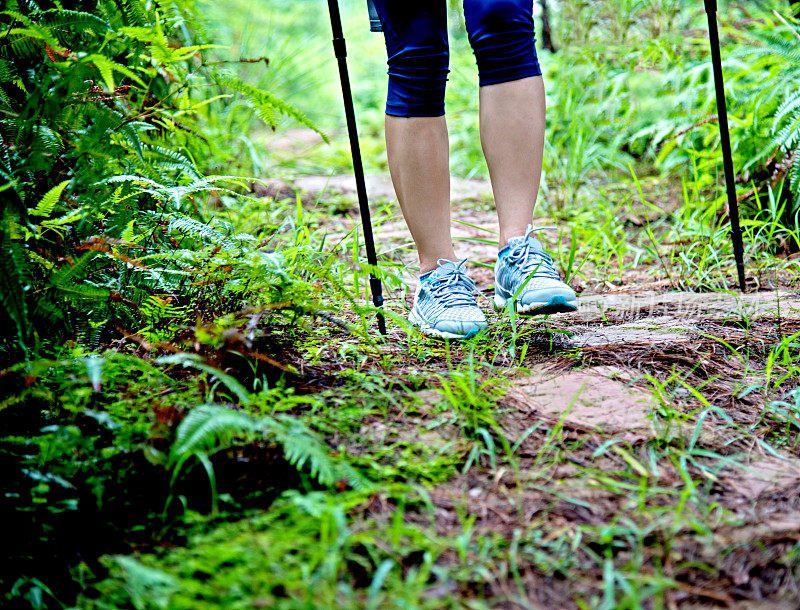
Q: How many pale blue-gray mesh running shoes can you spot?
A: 2